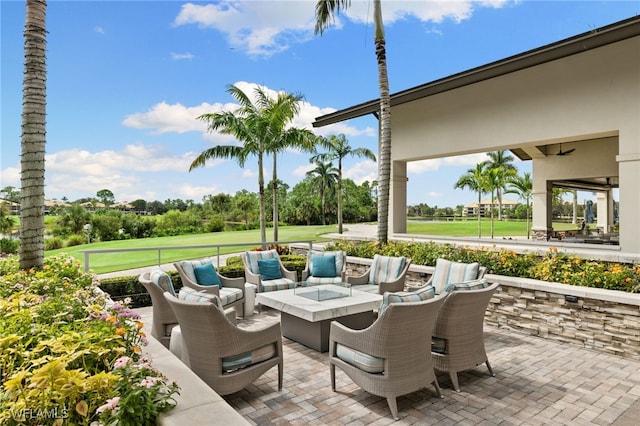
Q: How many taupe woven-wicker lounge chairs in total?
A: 9